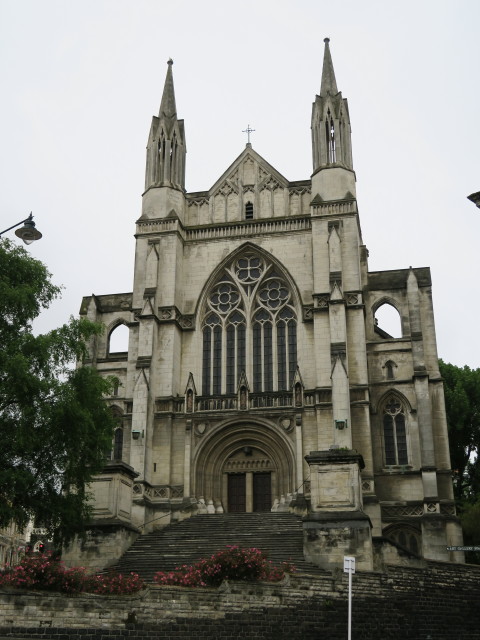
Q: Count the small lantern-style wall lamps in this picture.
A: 2